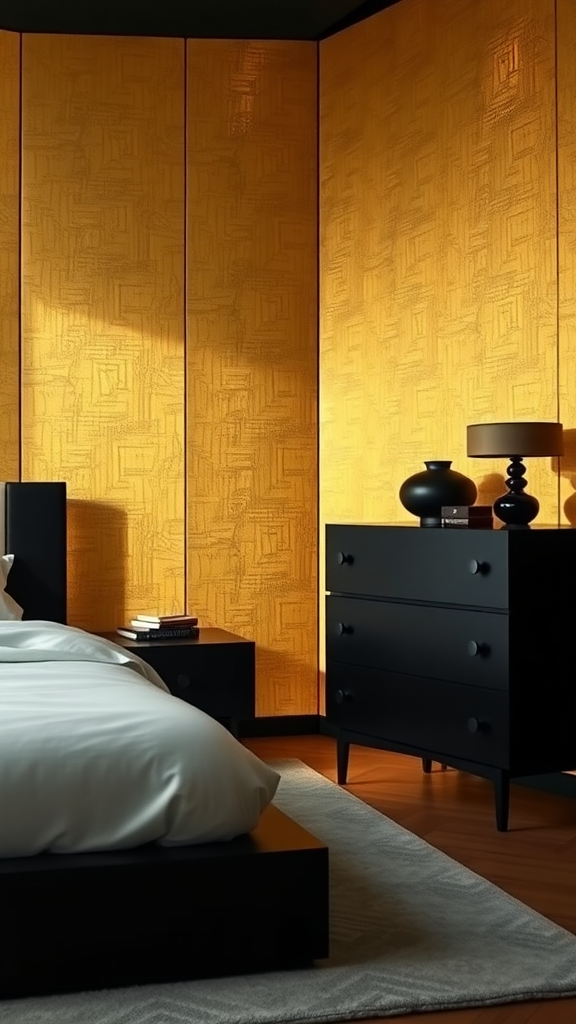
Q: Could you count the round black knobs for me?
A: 7